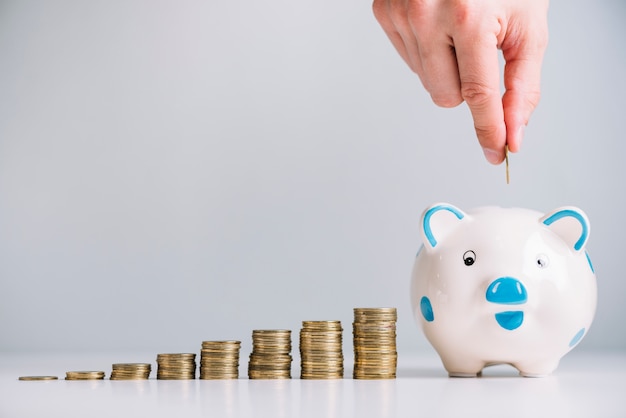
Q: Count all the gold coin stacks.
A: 8